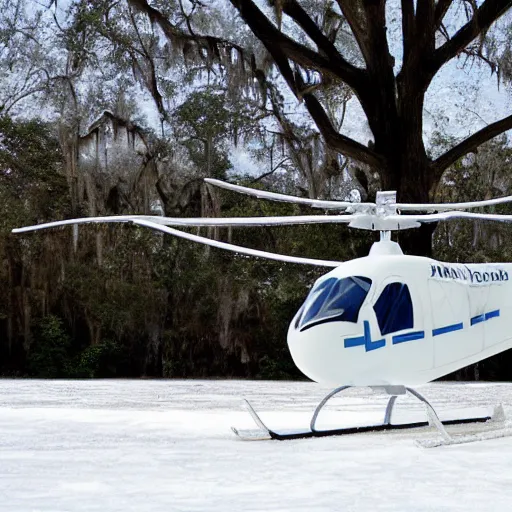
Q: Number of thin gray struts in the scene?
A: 3